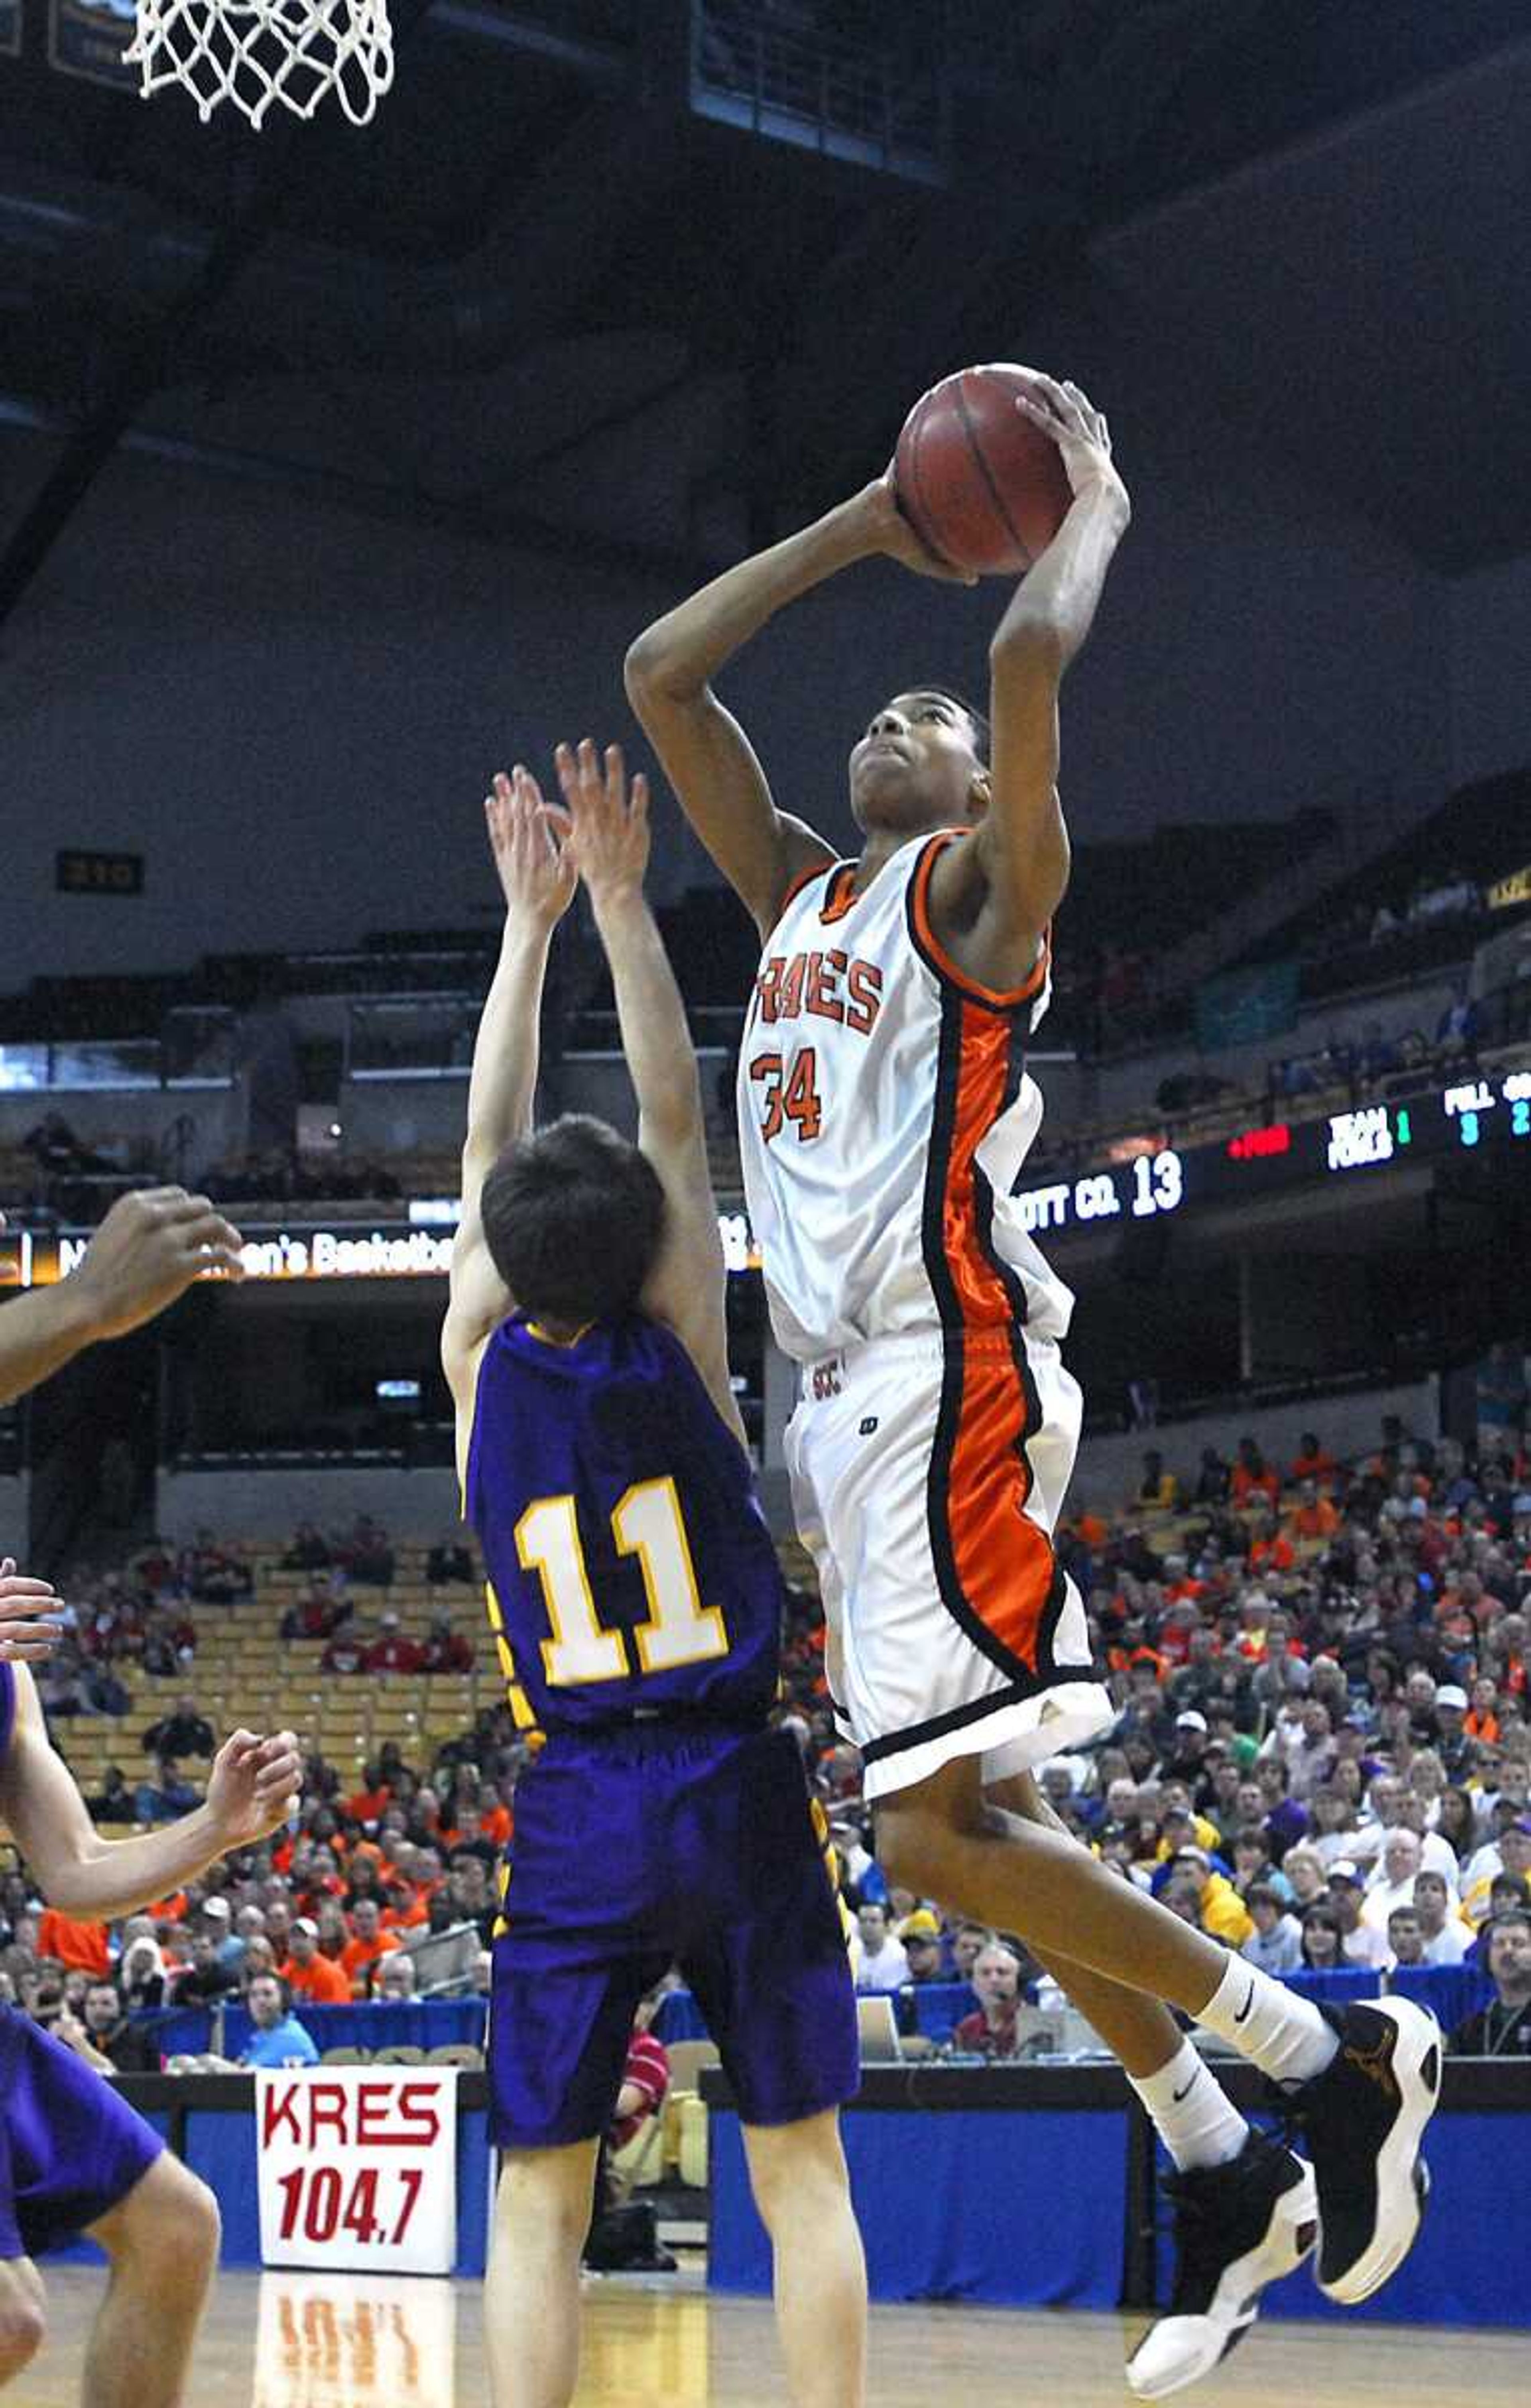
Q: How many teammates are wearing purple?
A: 2